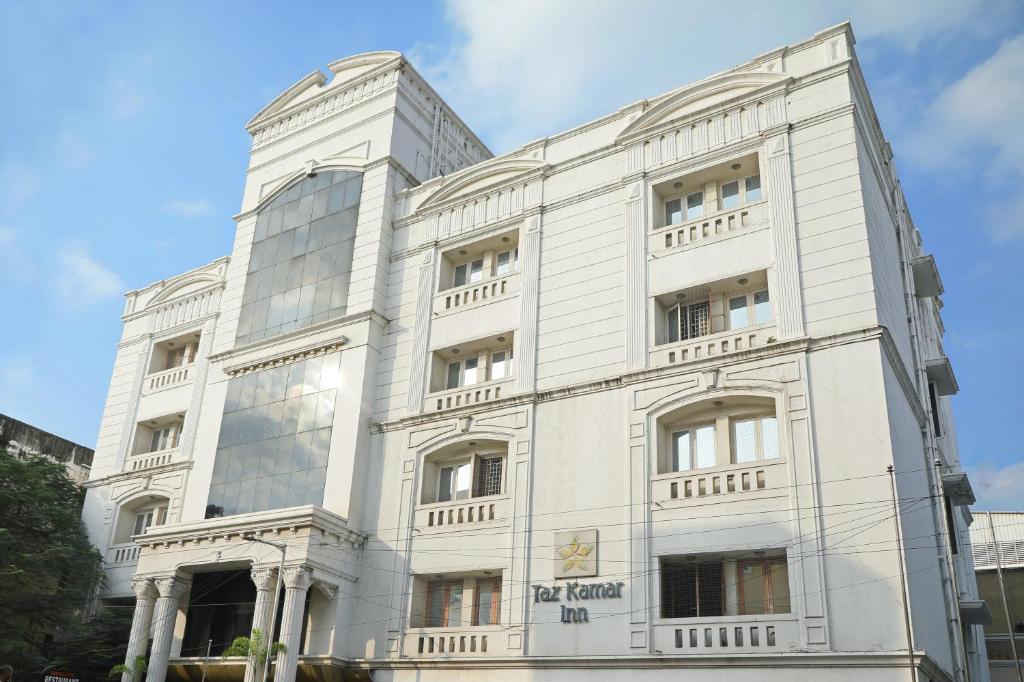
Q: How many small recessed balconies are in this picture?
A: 11